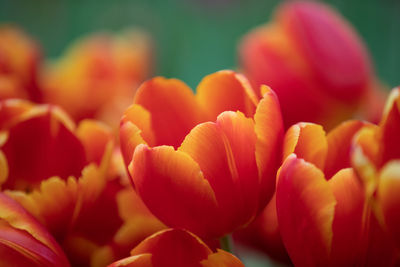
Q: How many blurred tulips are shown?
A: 3